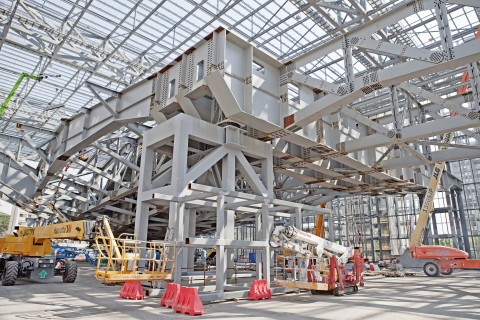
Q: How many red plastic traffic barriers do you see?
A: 4